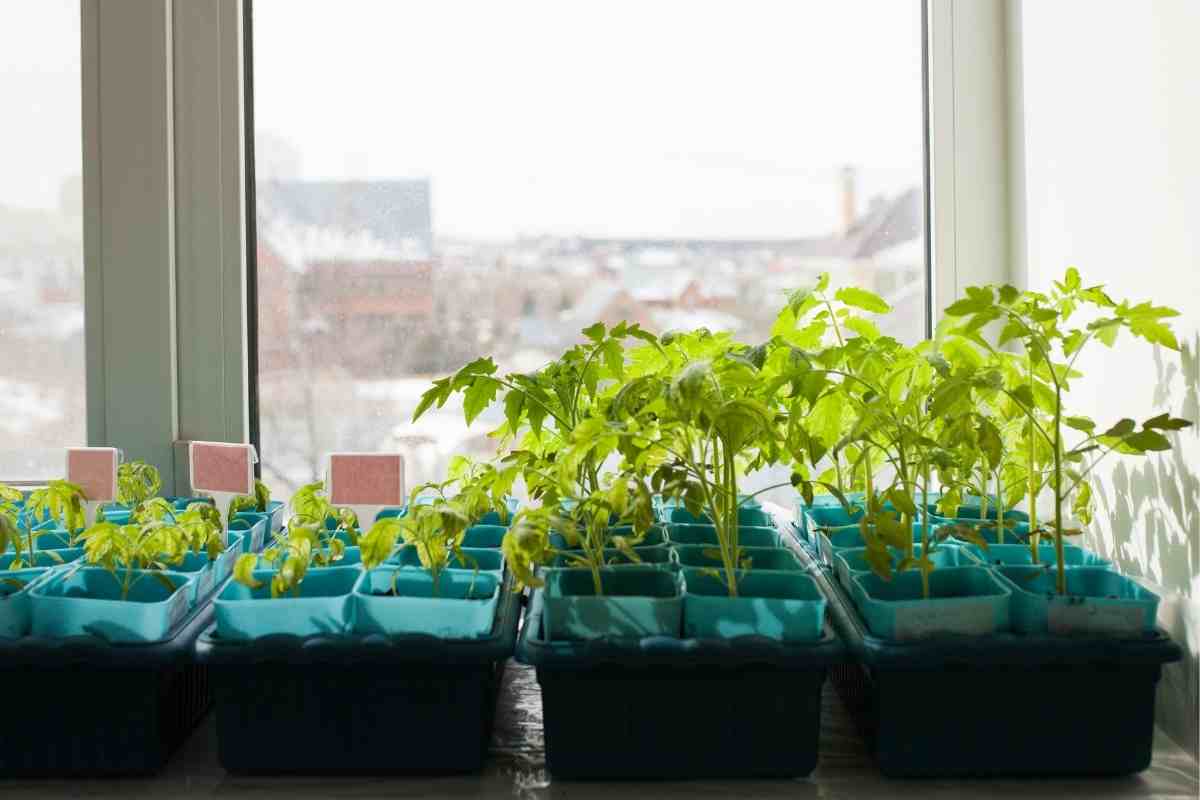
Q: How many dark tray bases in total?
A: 4